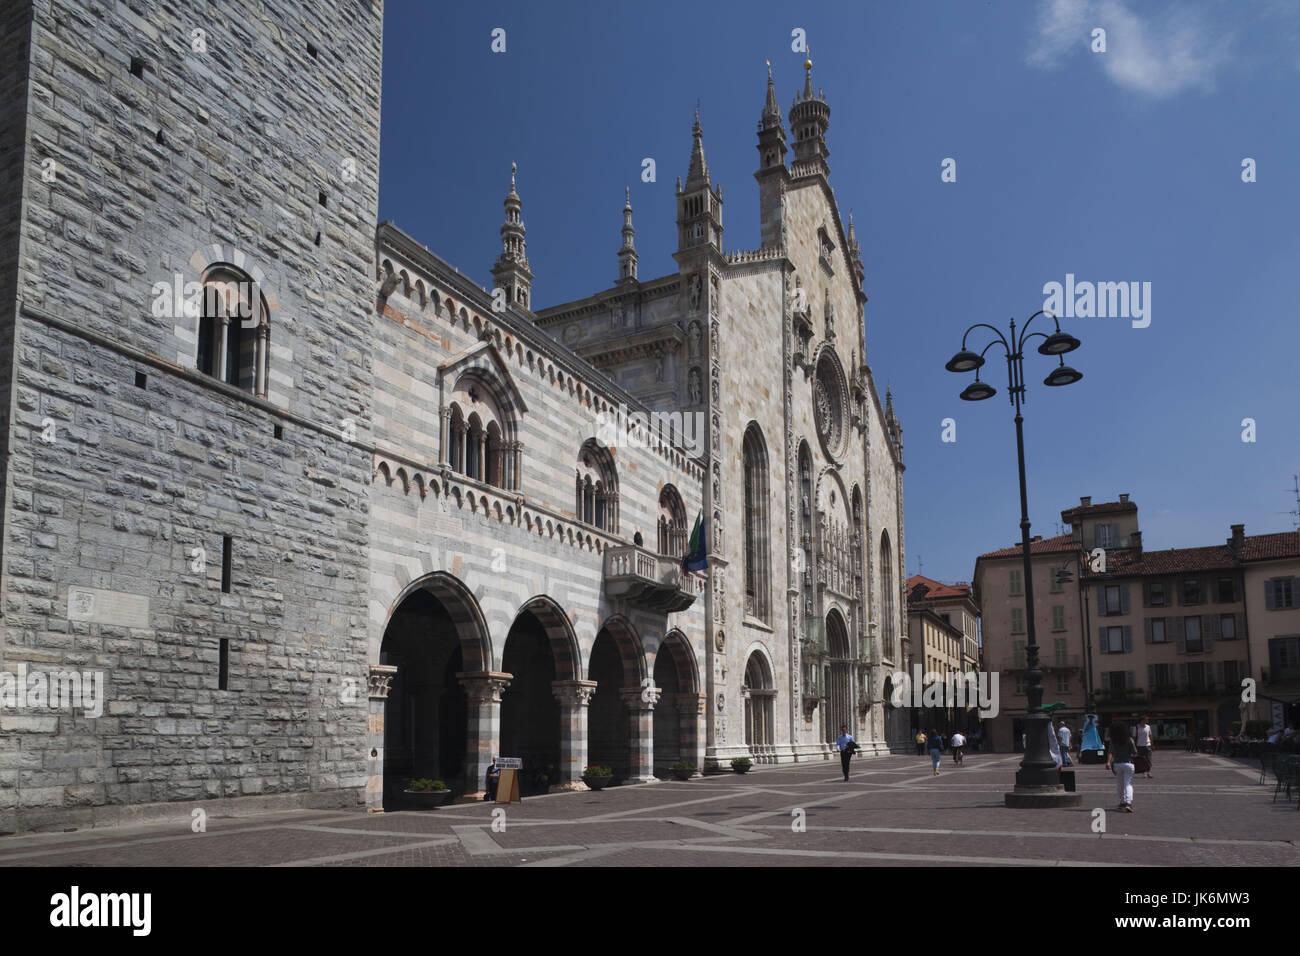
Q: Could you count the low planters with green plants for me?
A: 4